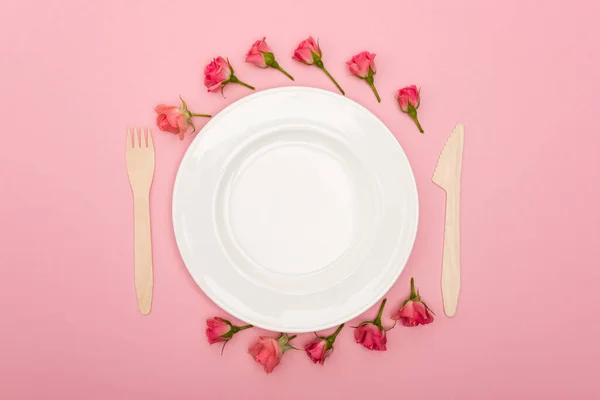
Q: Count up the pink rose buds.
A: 11